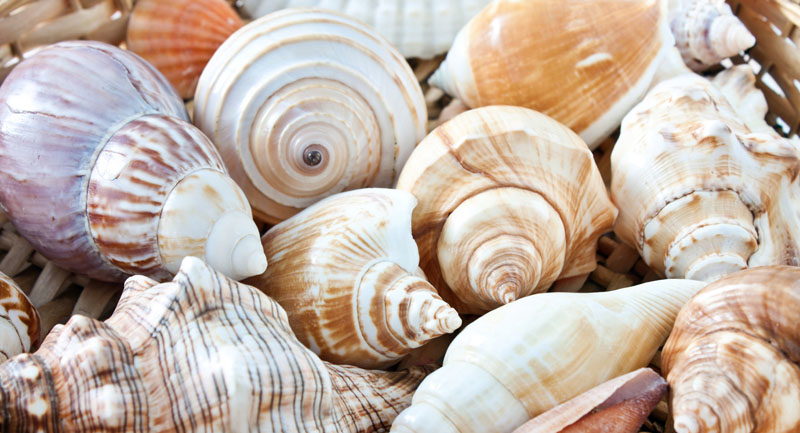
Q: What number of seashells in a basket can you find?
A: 14